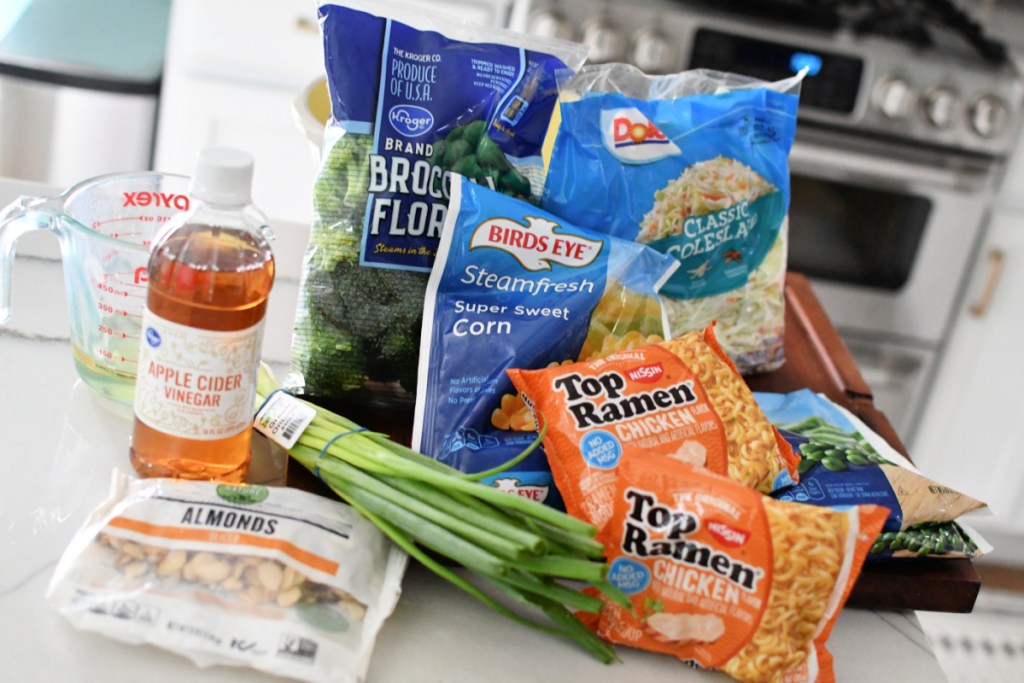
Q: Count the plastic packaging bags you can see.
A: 7